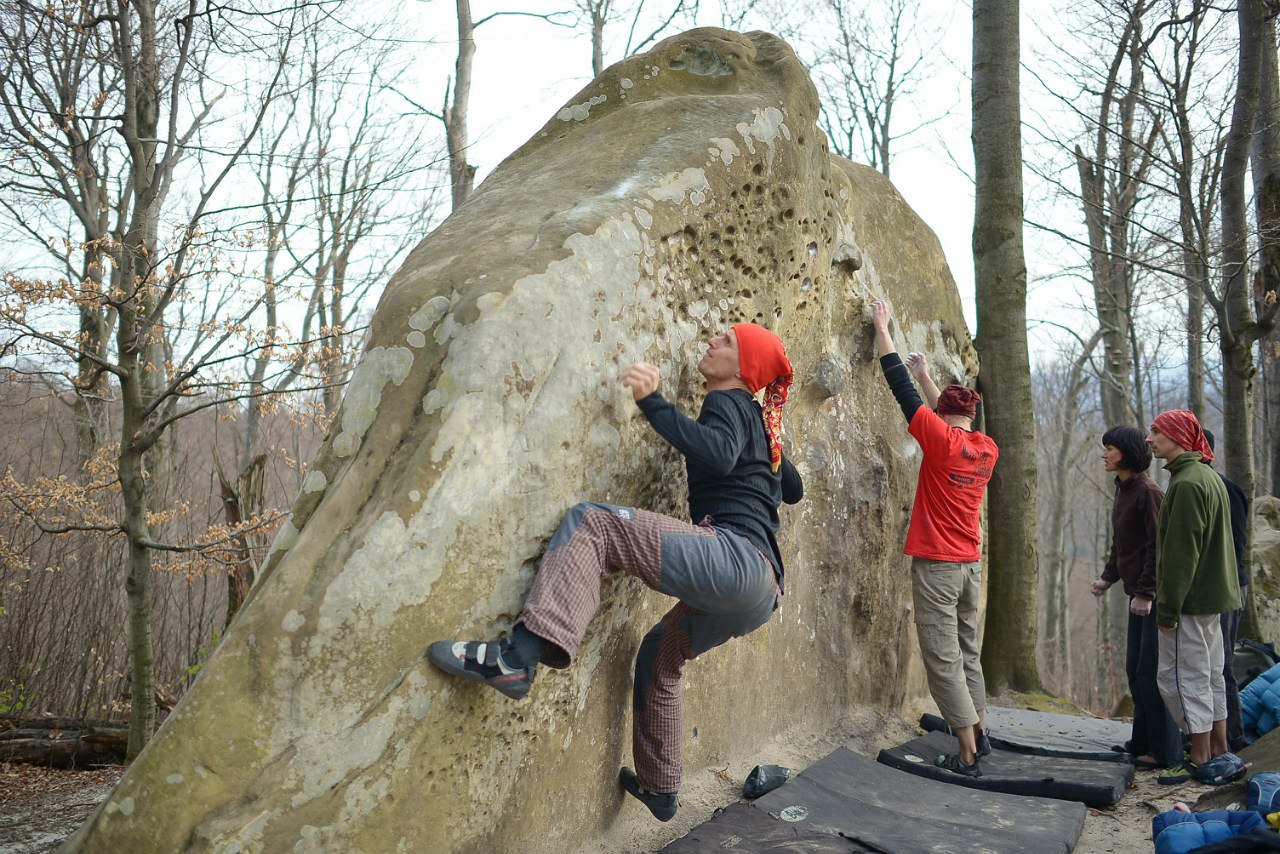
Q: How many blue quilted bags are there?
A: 2